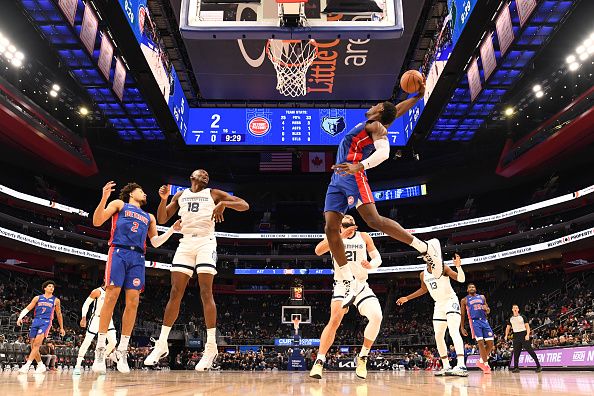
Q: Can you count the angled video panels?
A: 2